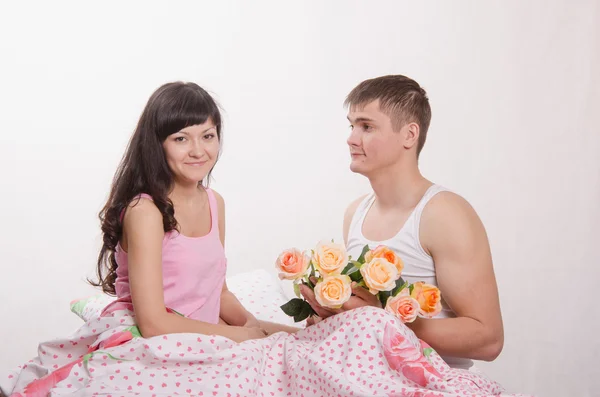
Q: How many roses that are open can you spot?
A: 7